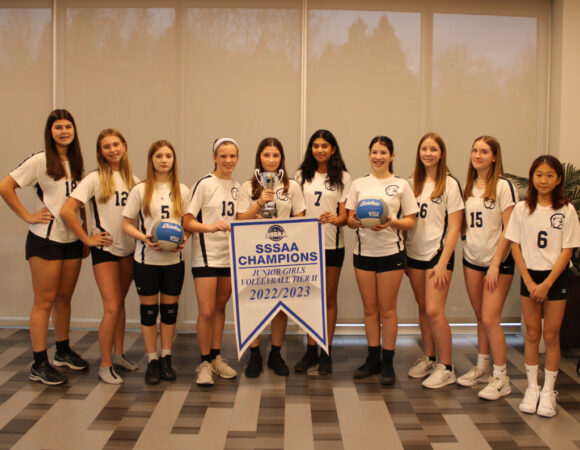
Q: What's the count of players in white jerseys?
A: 10